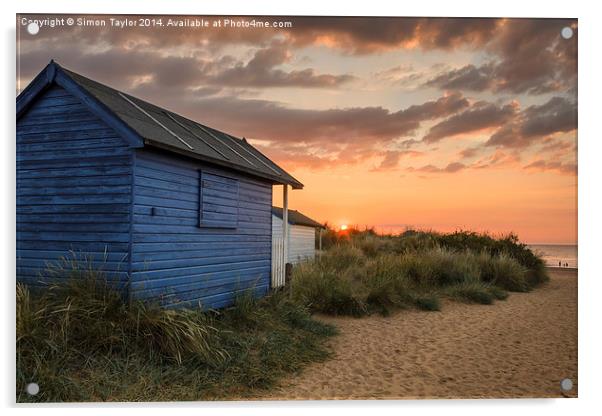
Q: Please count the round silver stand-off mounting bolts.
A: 4